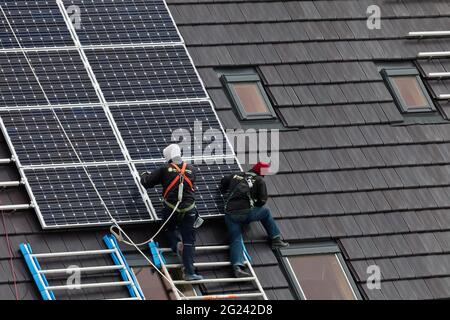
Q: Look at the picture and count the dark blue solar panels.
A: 8